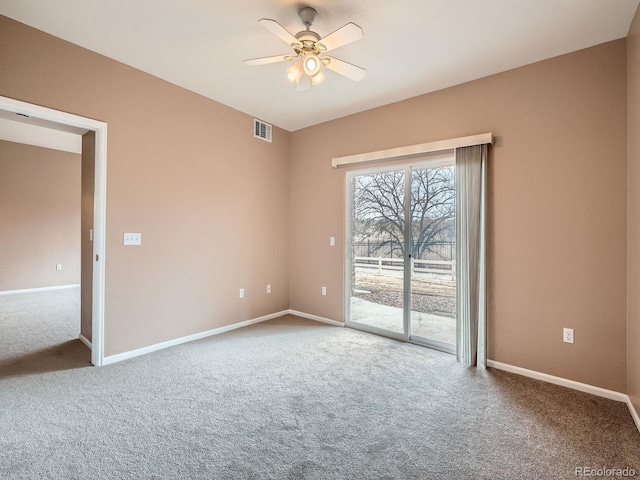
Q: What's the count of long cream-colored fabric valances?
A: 1